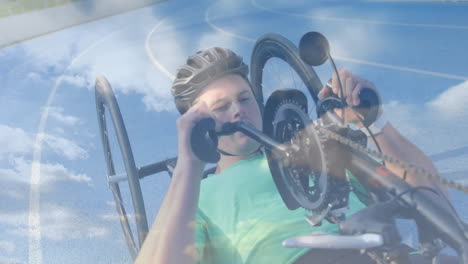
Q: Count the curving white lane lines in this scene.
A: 4